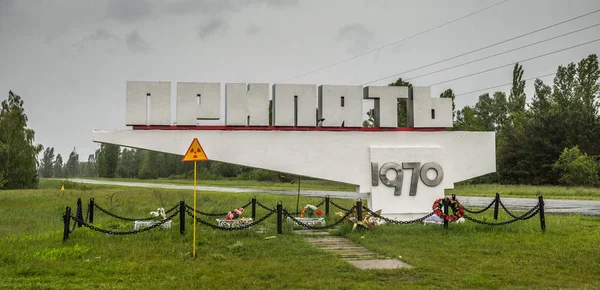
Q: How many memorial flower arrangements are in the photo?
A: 5